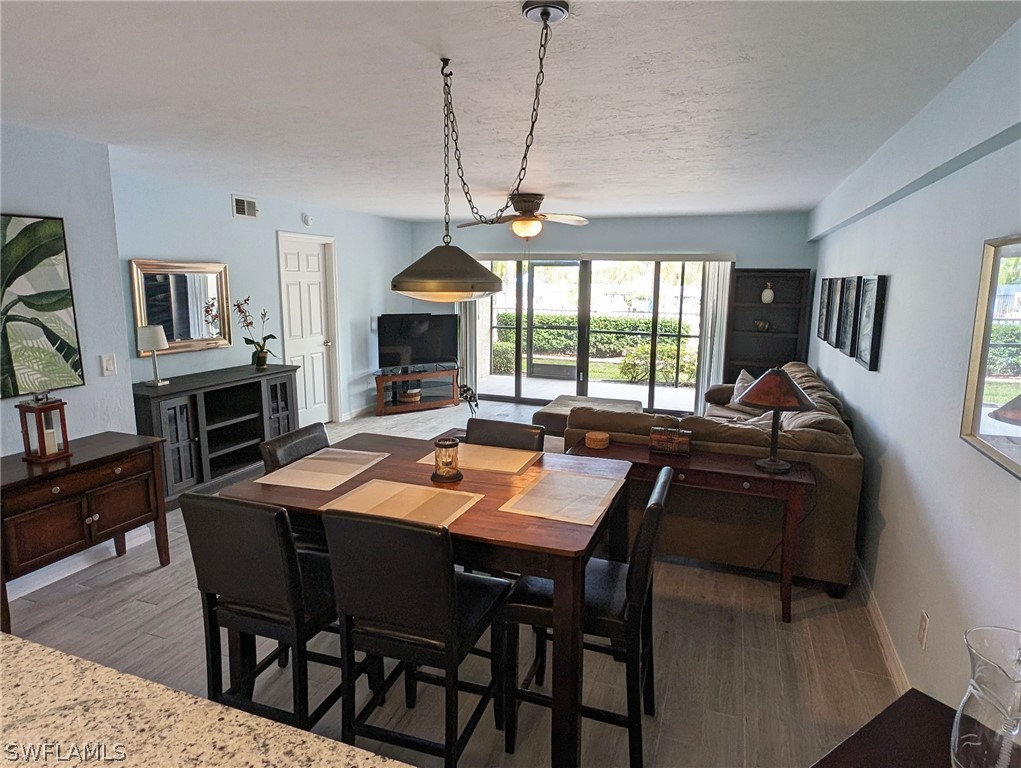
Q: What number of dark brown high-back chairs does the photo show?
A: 5